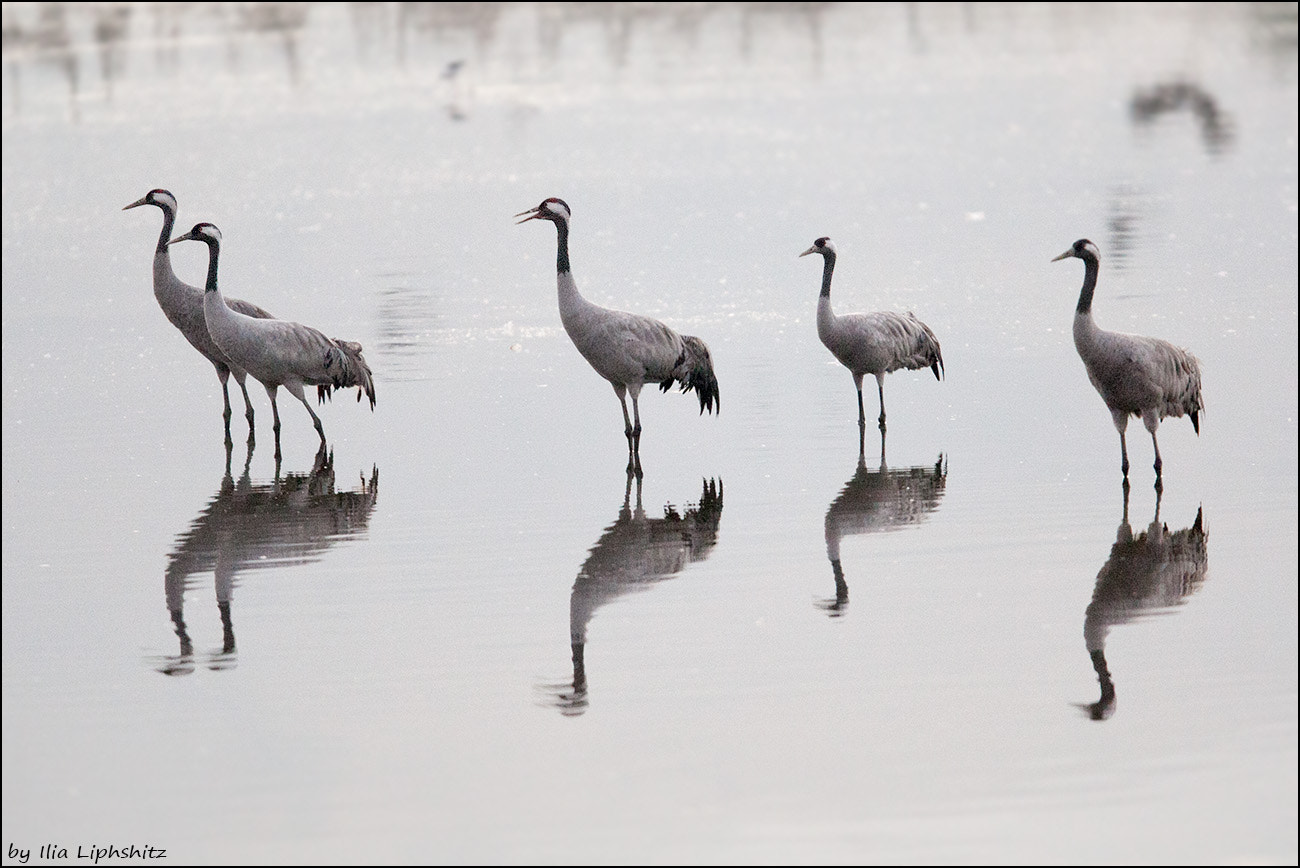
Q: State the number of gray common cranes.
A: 5